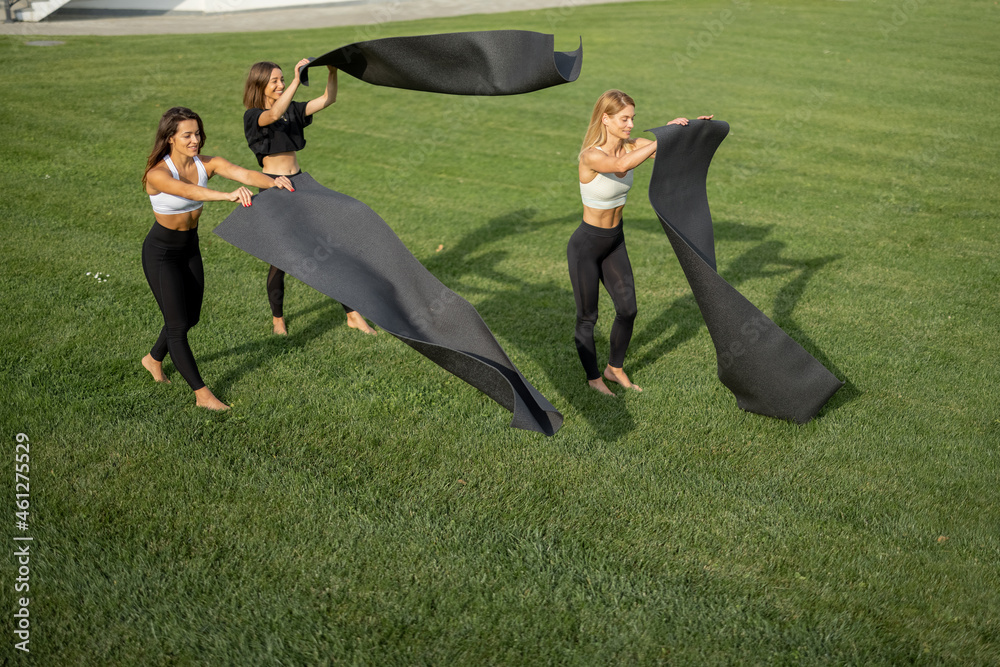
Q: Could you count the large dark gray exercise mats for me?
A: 3